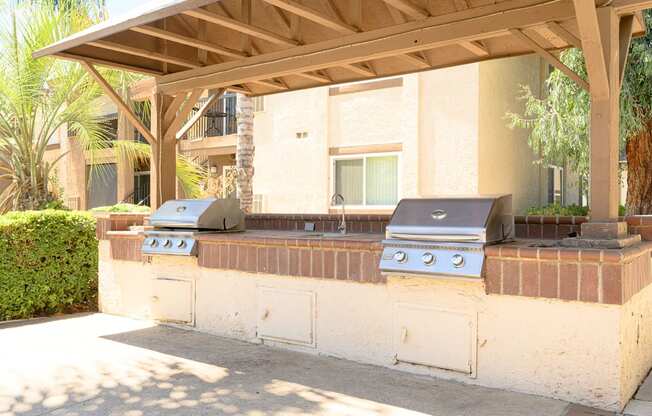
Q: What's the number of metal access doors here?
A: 3